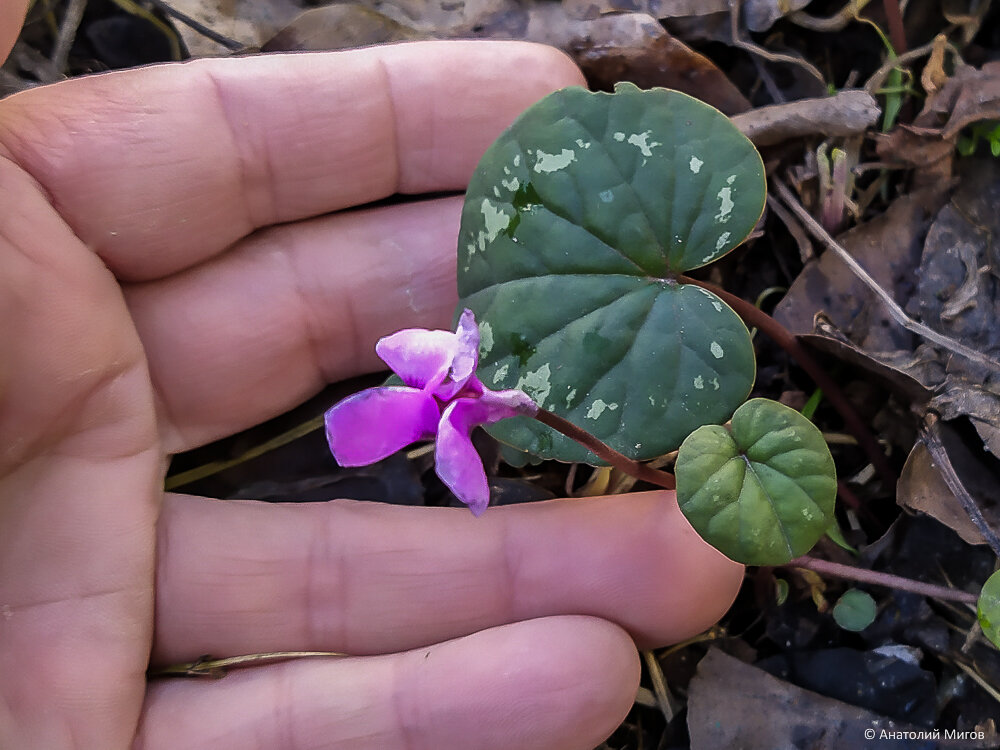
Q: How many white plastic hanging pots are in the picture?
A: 0